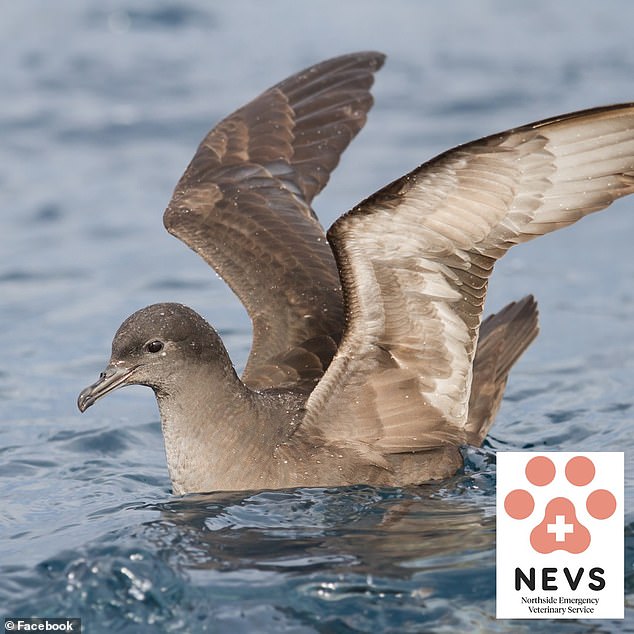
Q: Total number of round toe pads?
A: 4